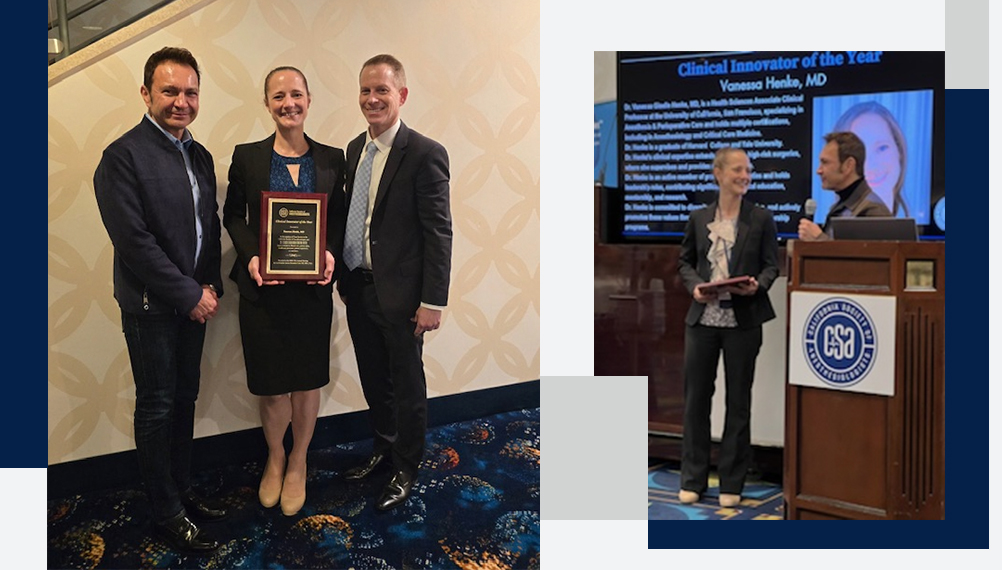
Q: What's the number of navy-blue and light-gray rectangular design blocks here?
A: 4